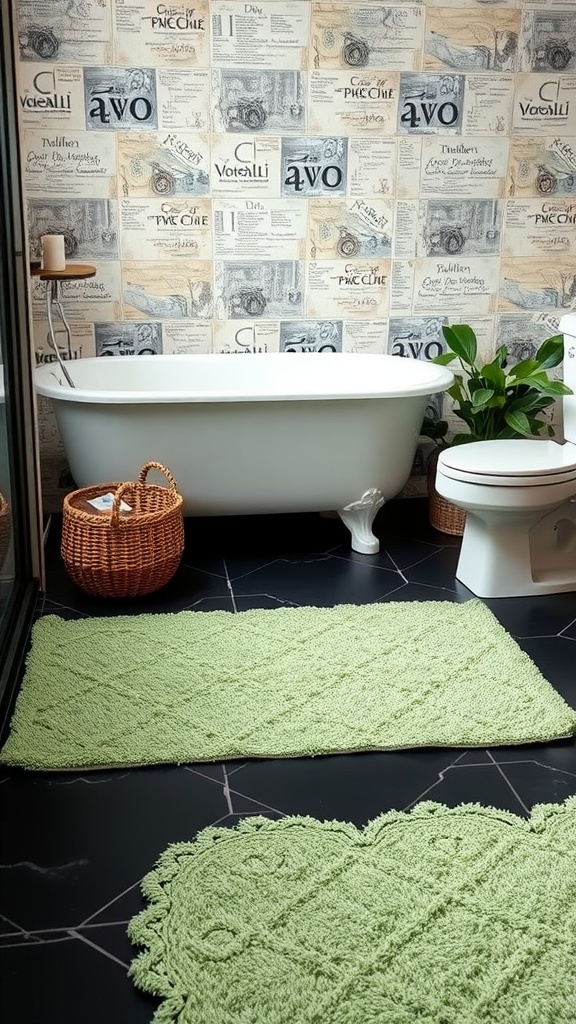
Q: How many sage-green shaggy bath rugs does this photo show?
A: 2